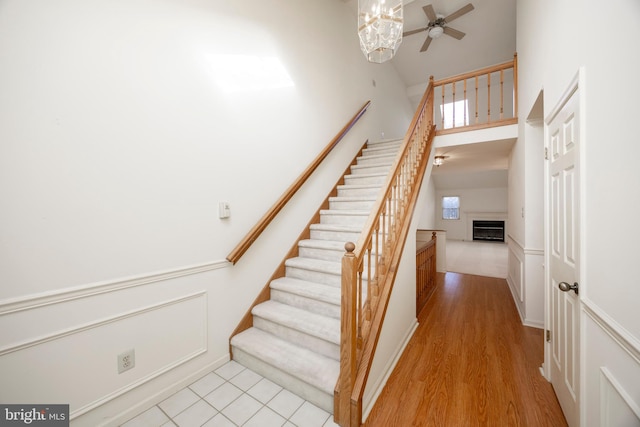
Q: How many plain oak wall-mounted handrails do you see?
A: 1